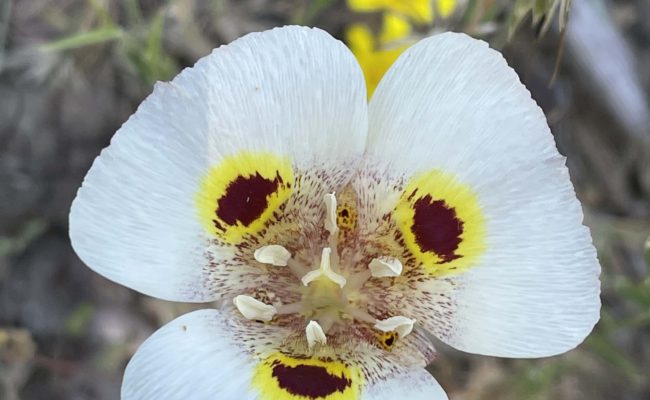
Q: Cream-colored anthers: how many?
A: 6